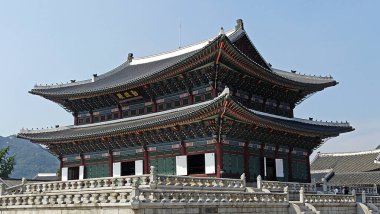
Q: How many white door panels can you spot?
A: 8